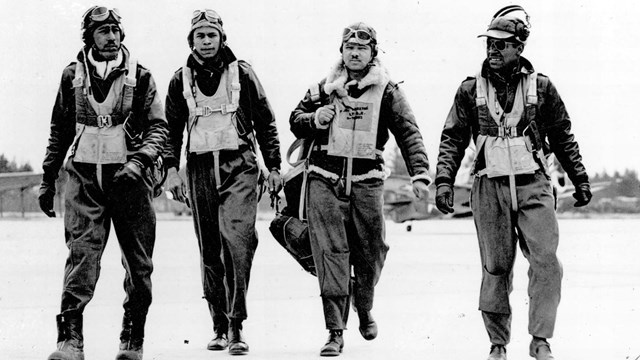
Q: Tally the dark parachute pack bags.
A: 1